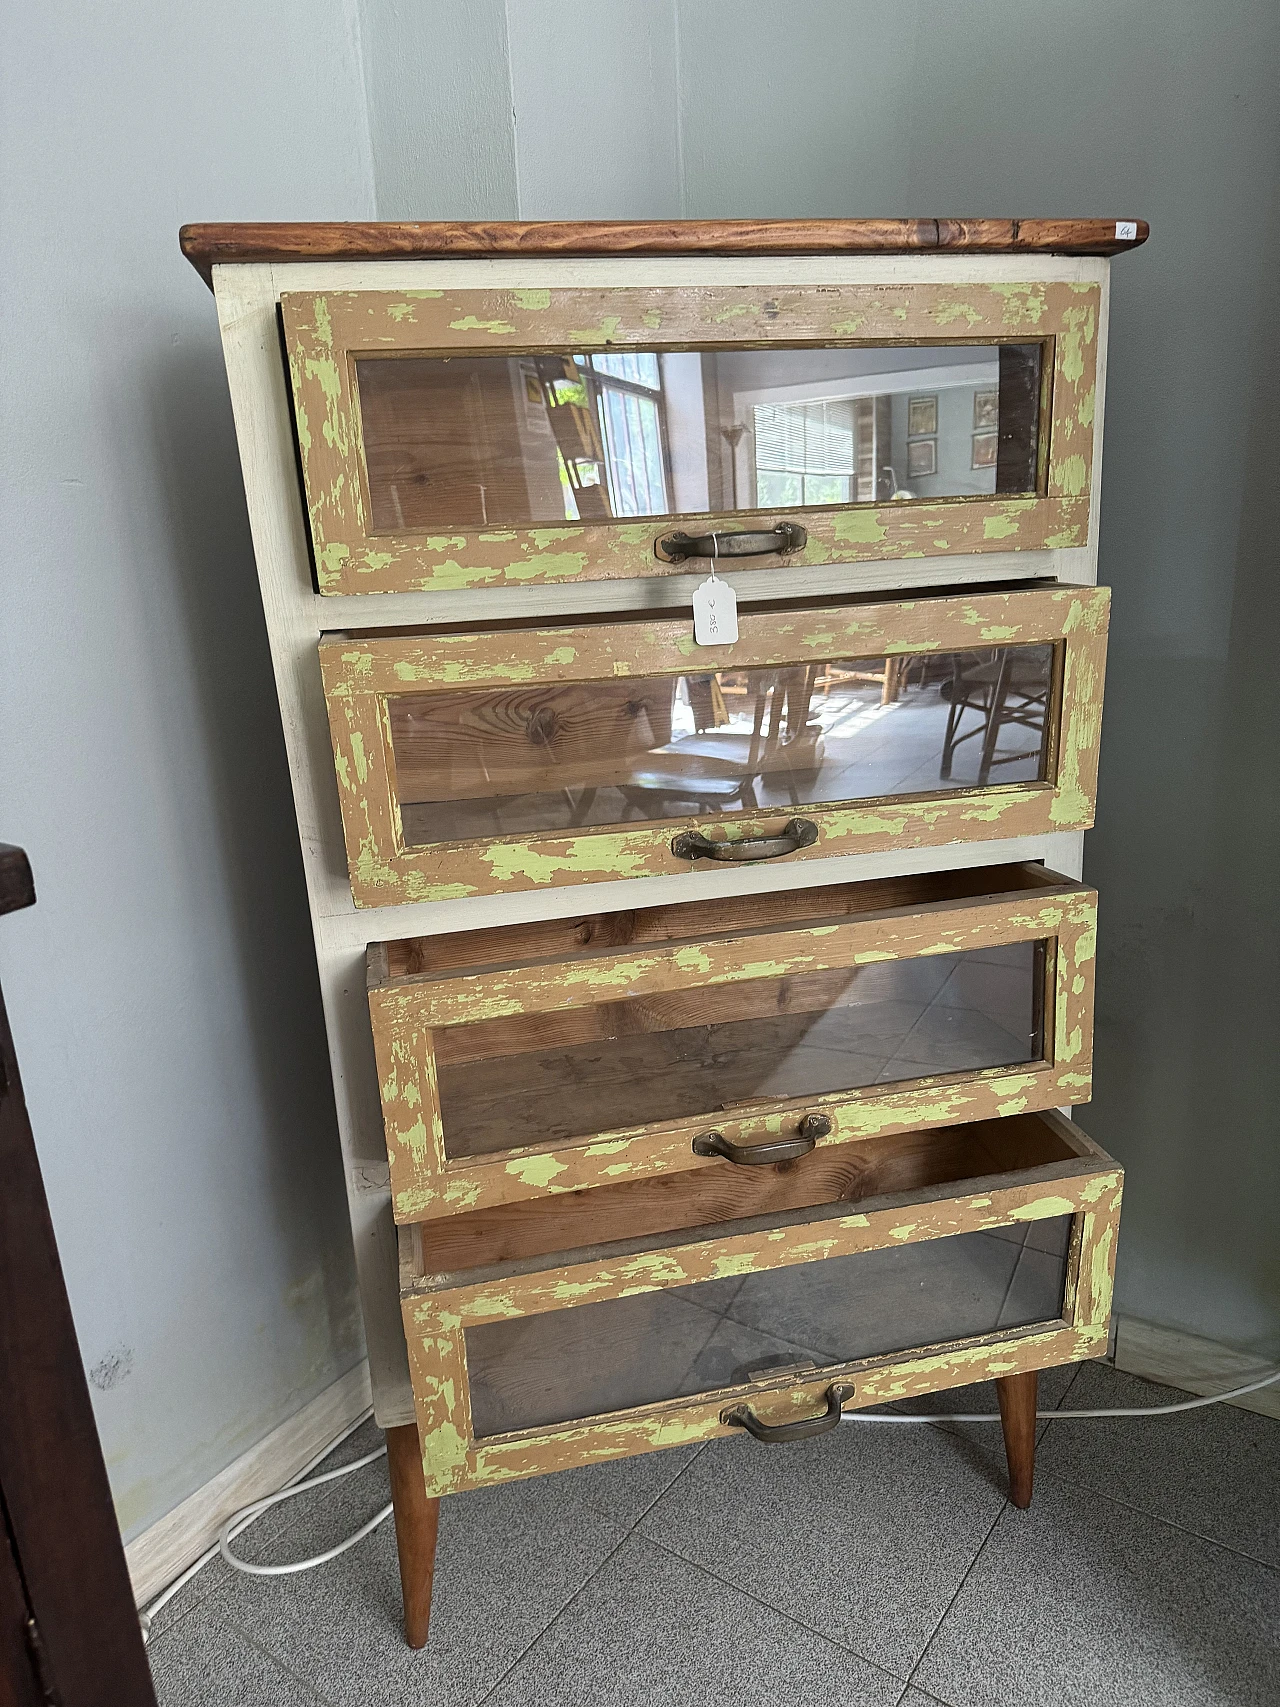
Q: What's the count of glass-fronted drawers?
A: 4